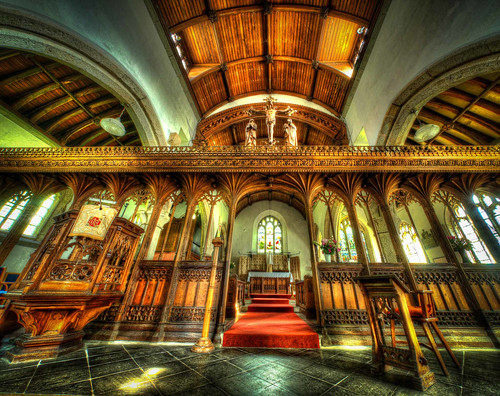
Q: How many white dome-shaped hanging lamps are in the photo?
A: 2